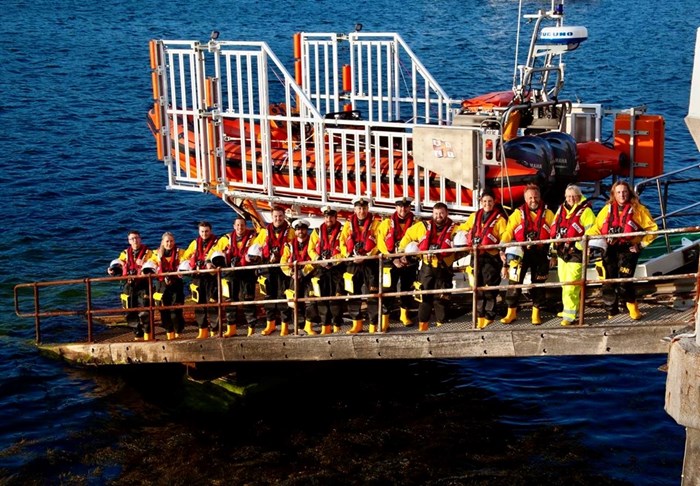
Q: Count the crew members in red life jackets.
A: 14